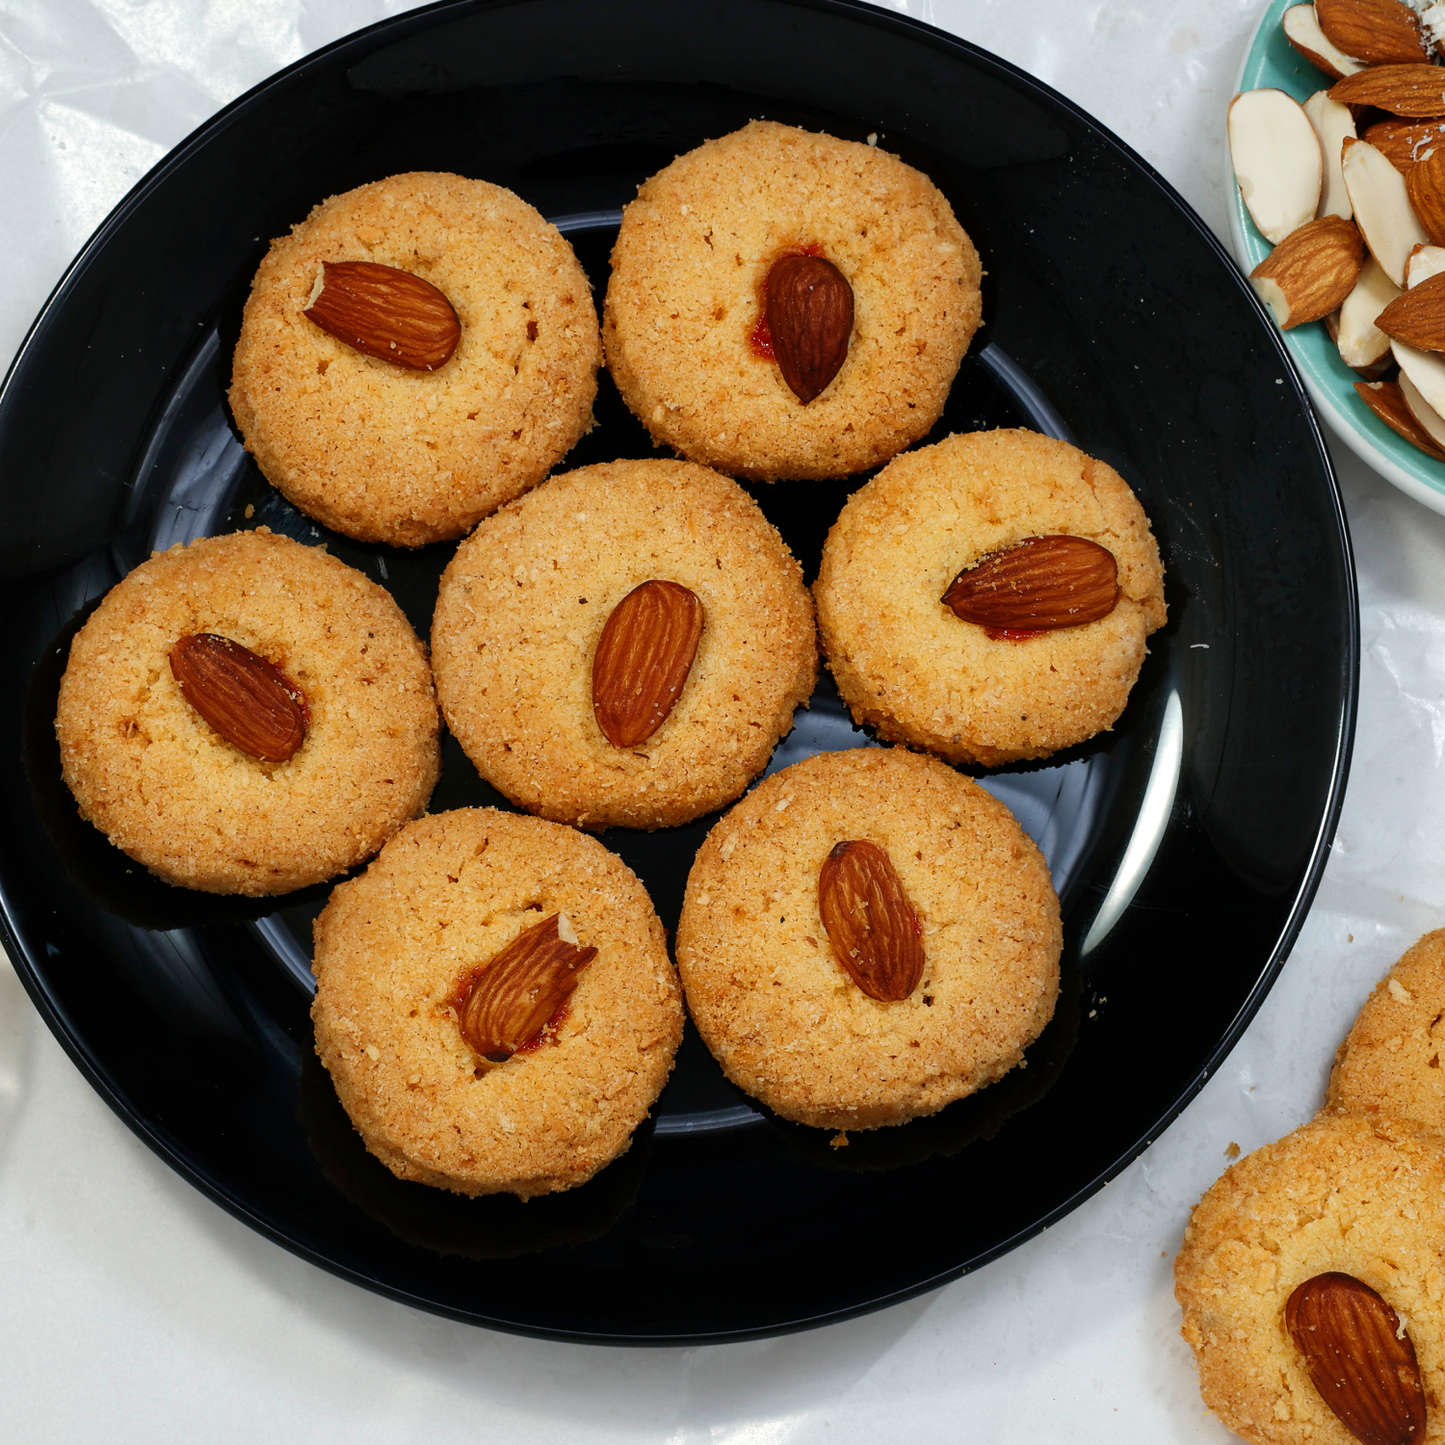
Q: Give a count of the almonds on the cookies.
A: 8